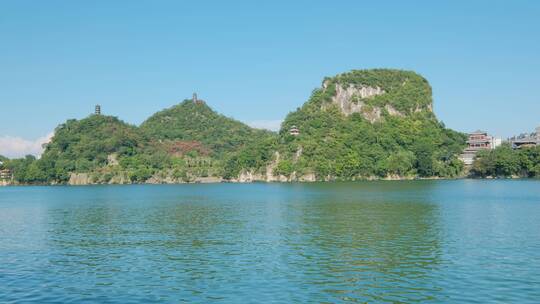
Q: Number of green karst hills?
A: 3